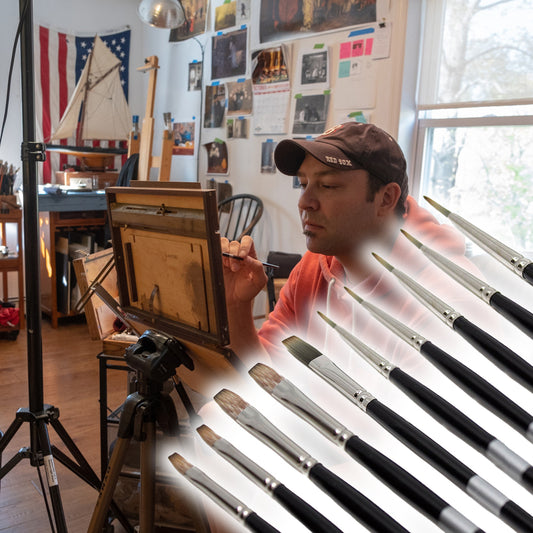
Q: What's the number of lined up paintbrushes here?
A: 10